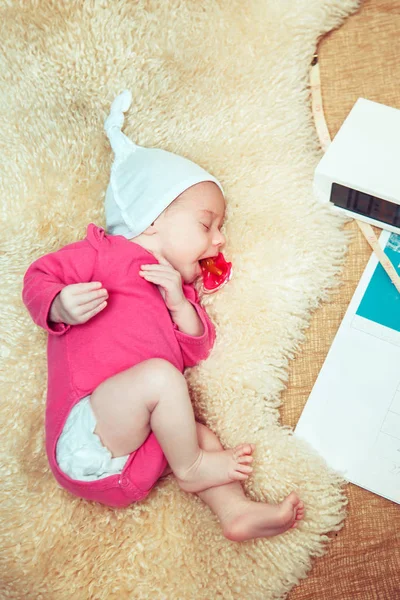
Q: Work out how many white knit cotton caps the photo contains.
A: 1